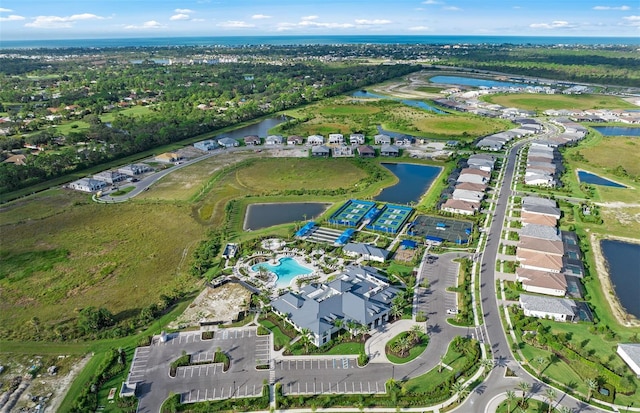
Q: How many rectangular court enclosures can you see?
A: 3